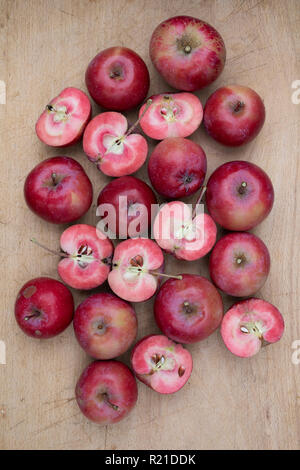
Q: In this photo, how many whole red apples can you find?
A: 12